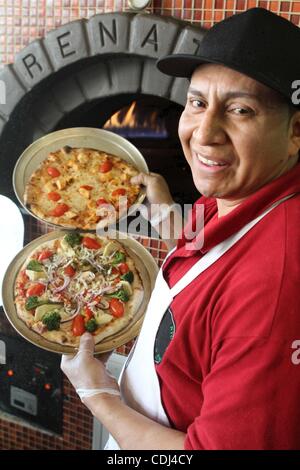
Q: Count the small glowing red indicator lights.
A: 2